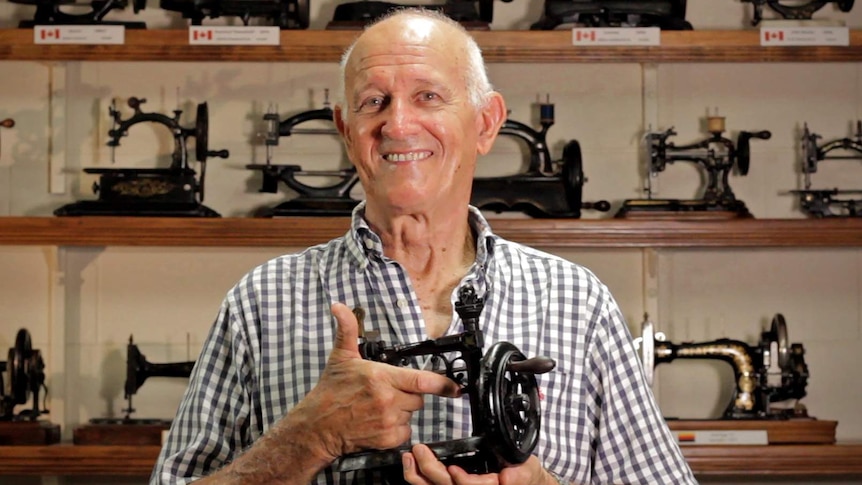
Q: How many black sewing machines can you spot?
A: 14